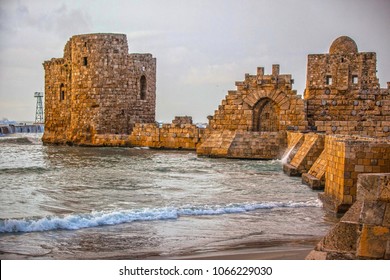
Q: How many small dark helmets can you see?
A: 0